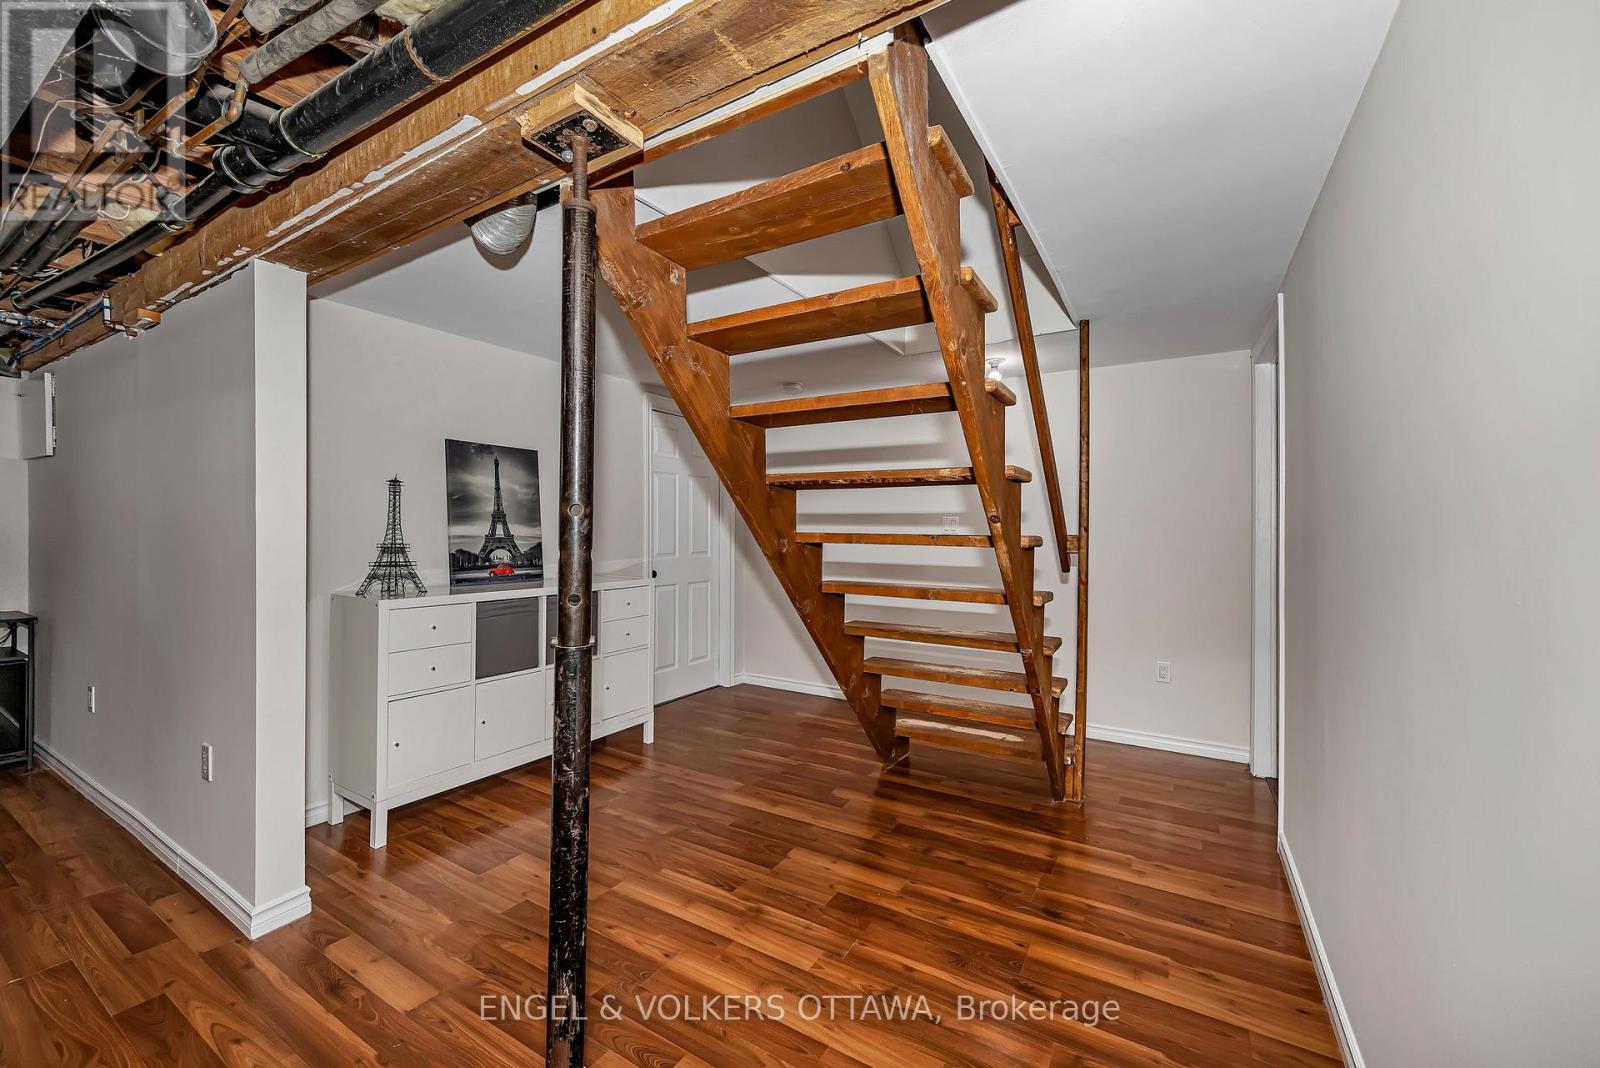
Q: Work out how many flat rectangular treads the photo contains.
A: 10